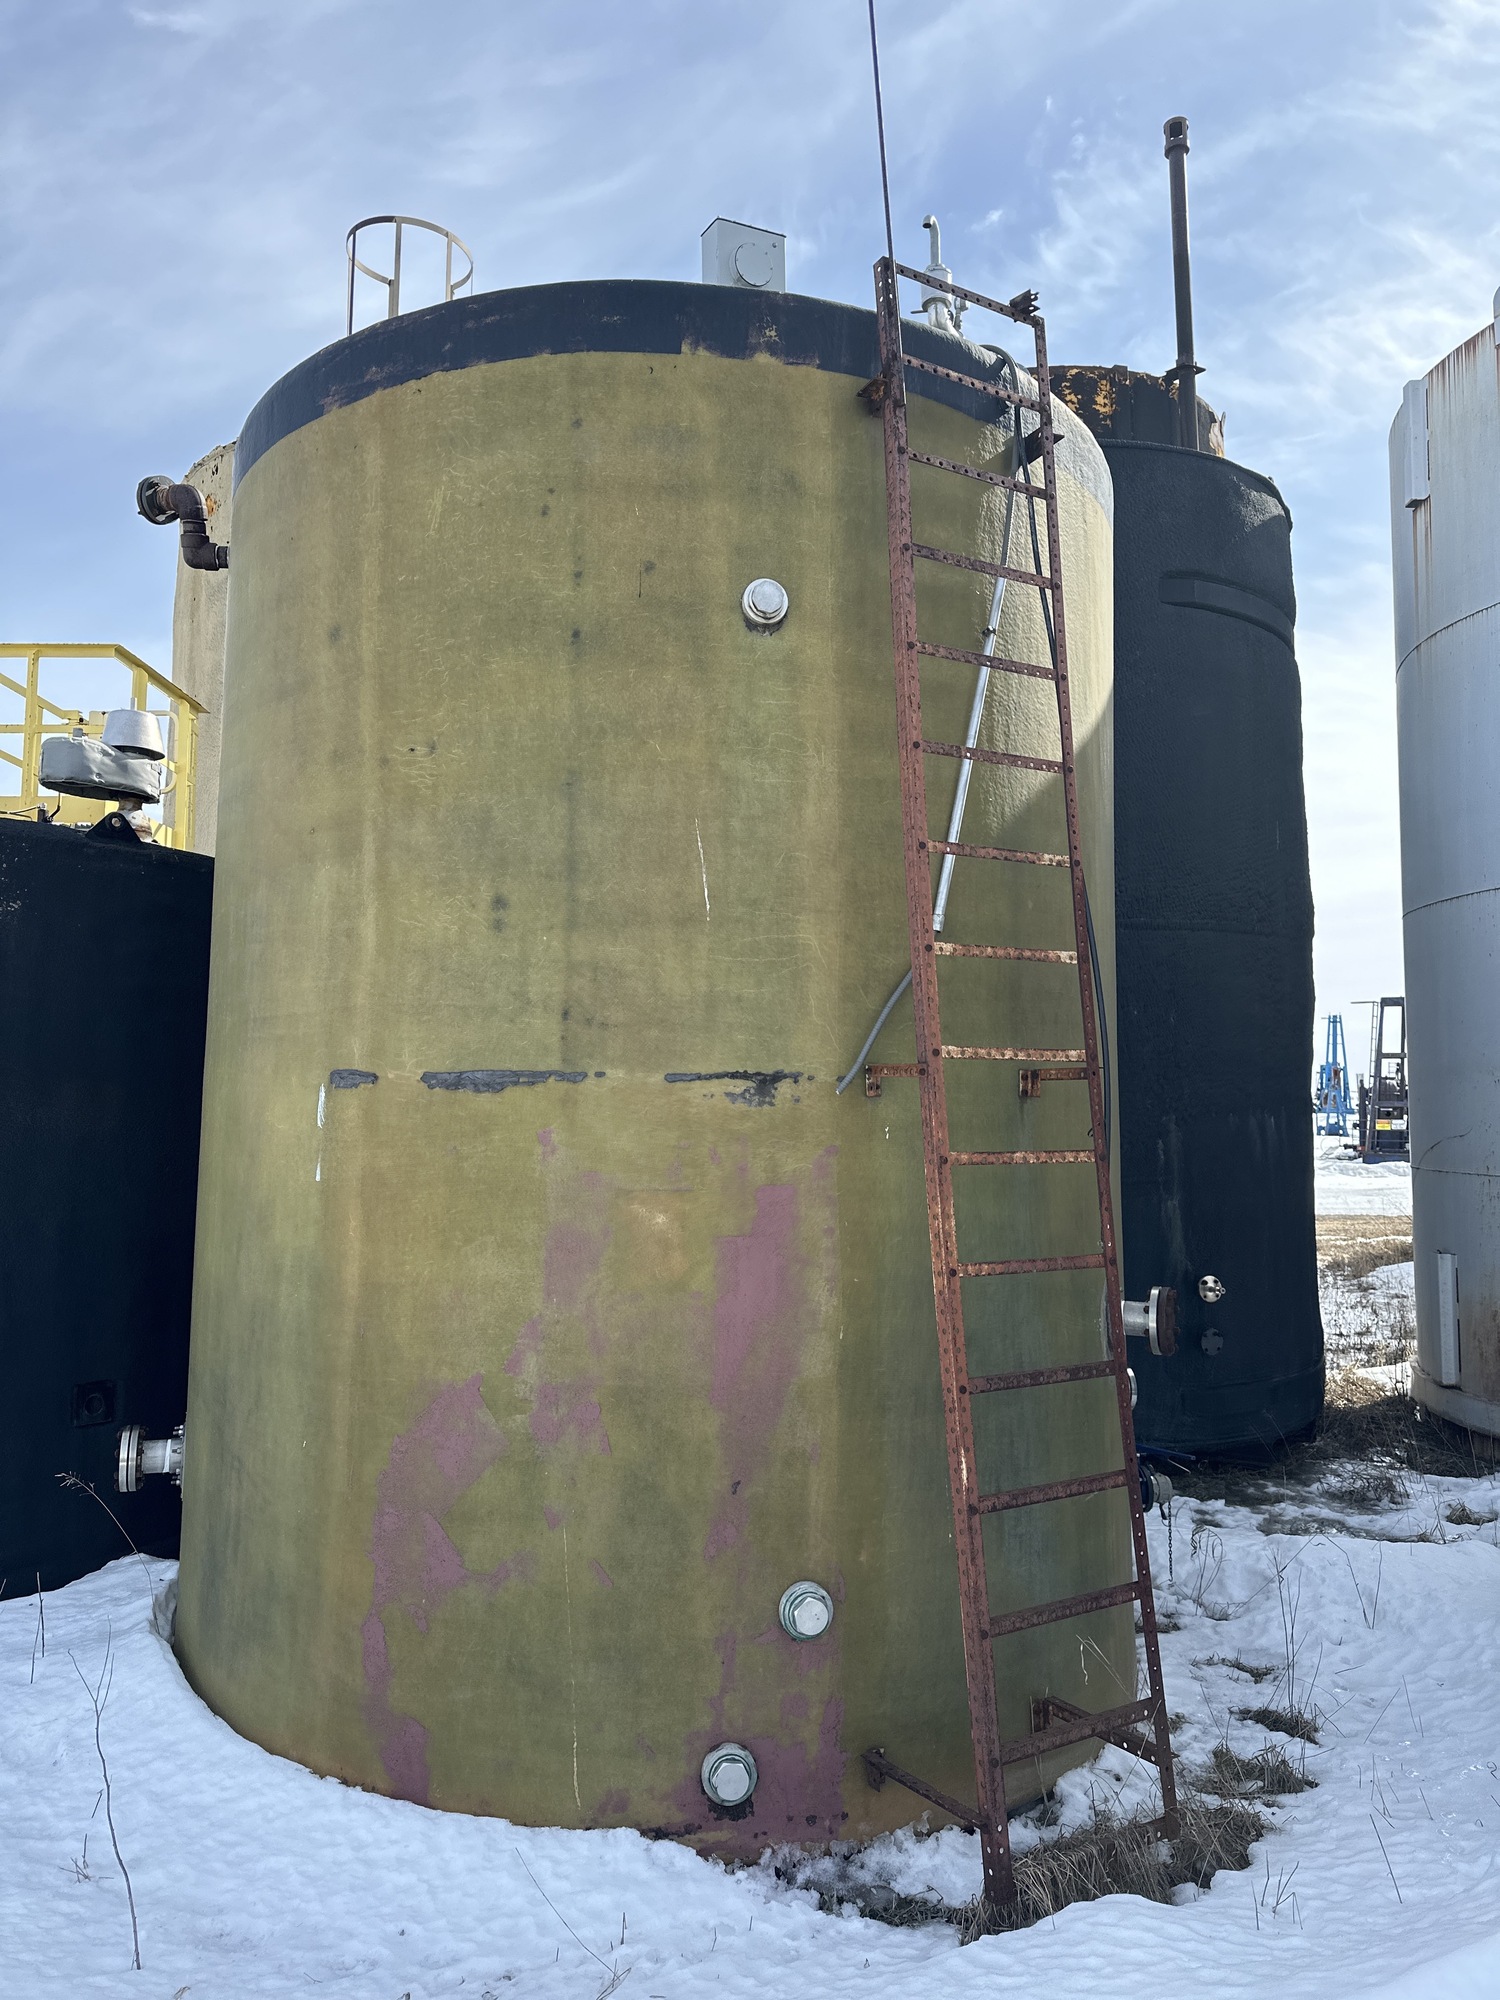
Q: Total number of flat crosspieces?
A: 15